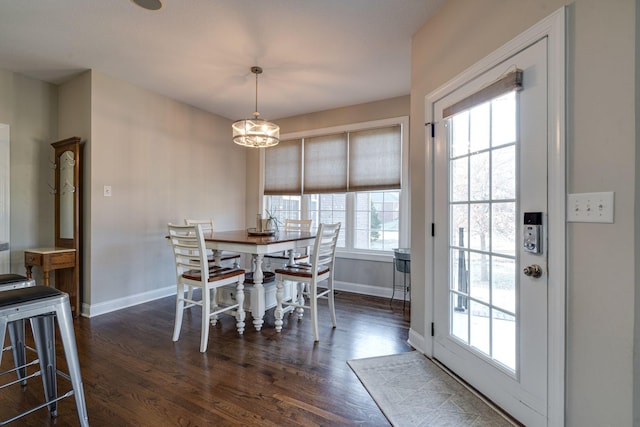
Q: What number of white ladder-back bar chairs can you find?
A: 4